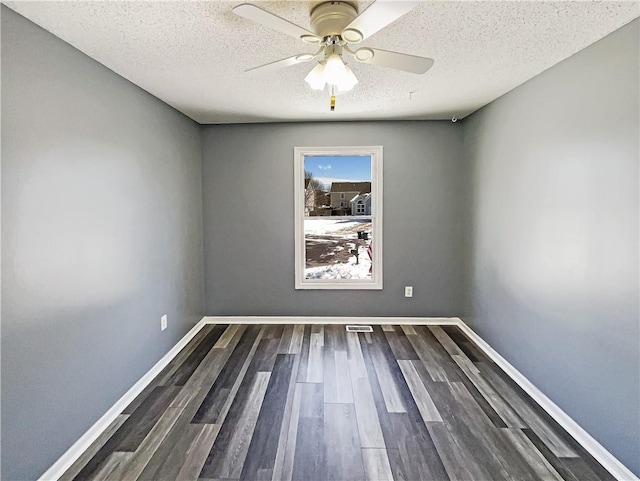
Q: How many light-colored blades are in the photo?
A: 4